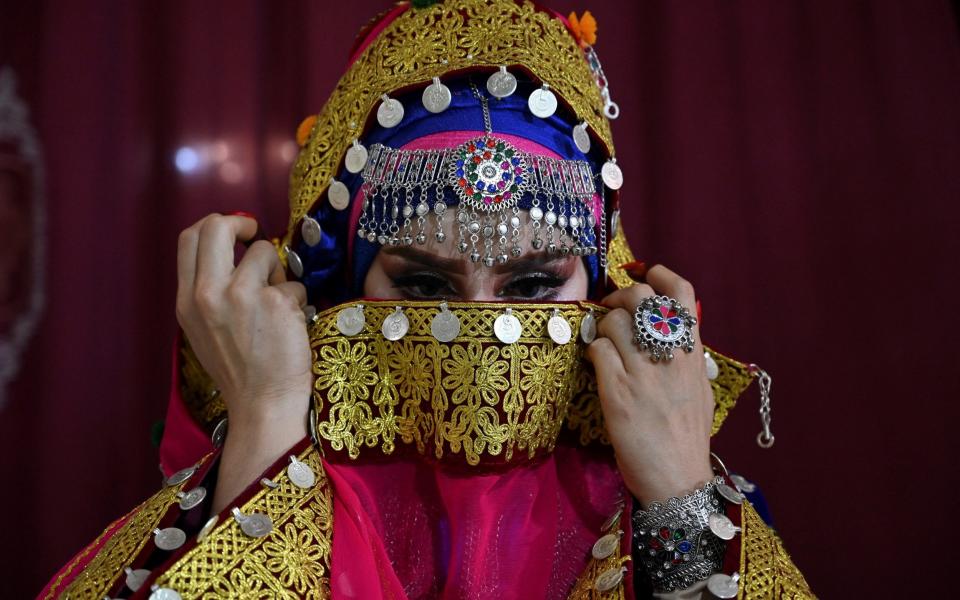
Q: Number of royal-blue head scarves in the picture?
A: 1